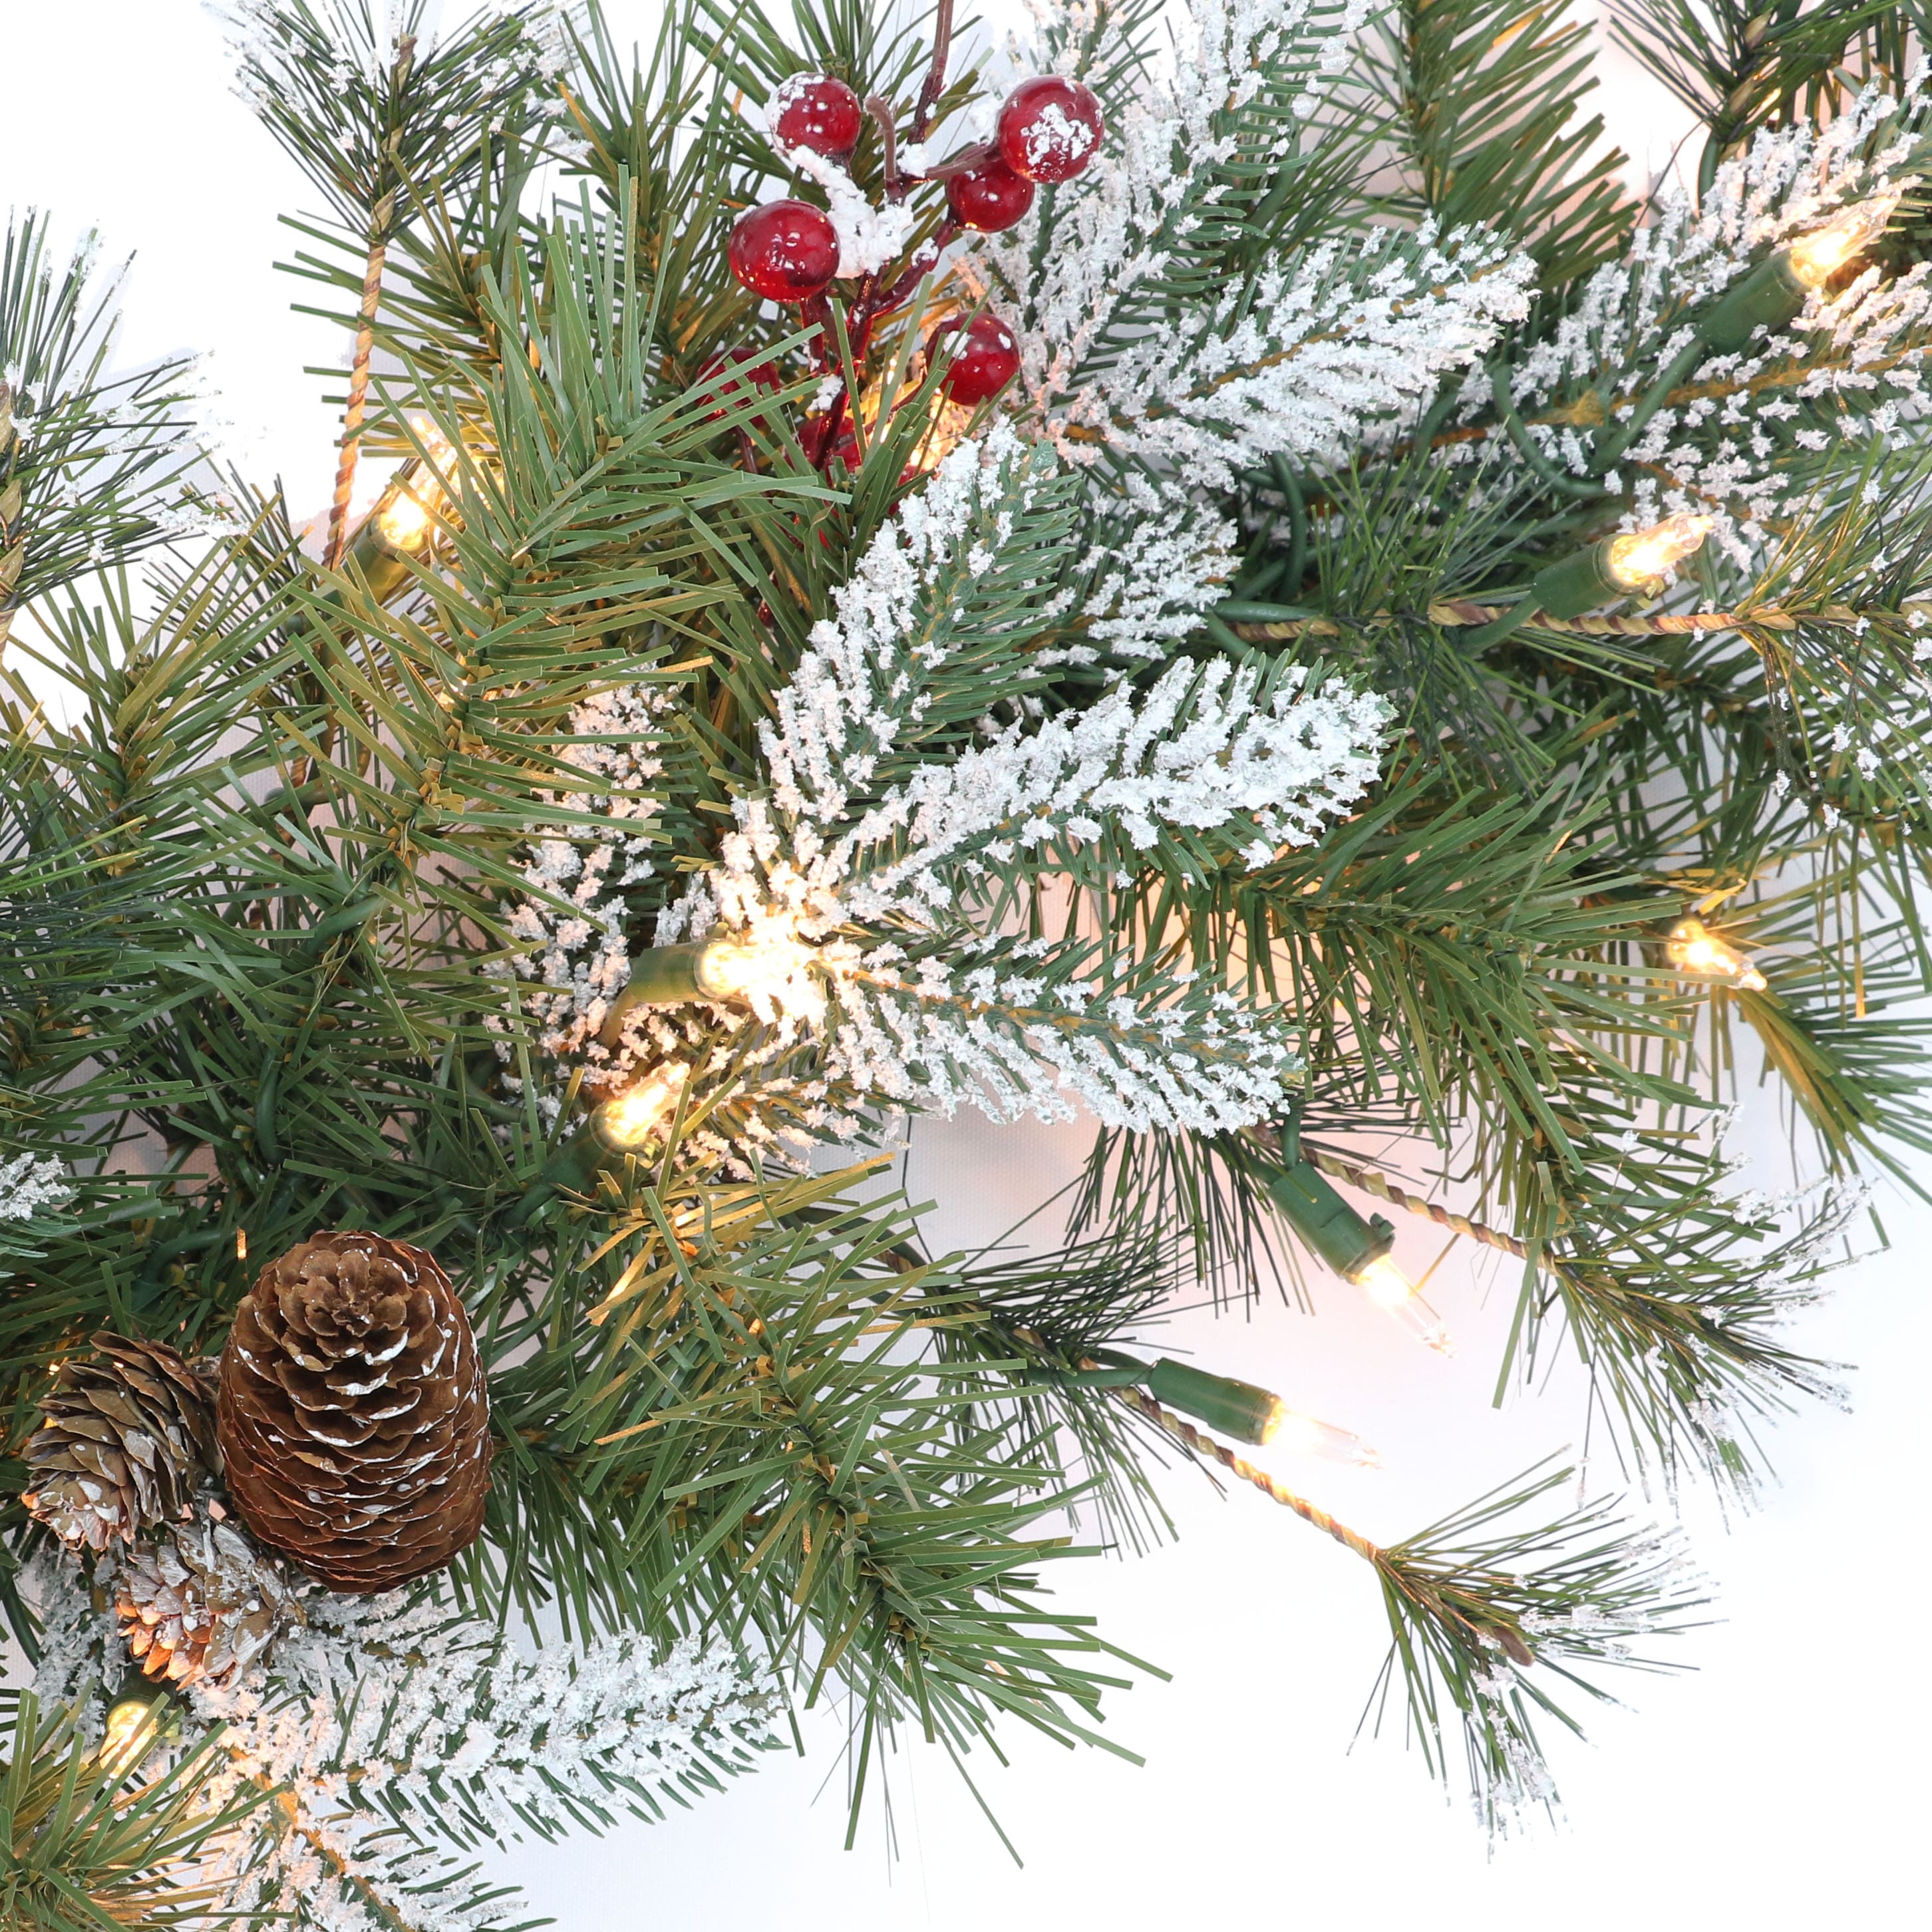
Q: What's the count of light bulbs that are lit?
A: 9